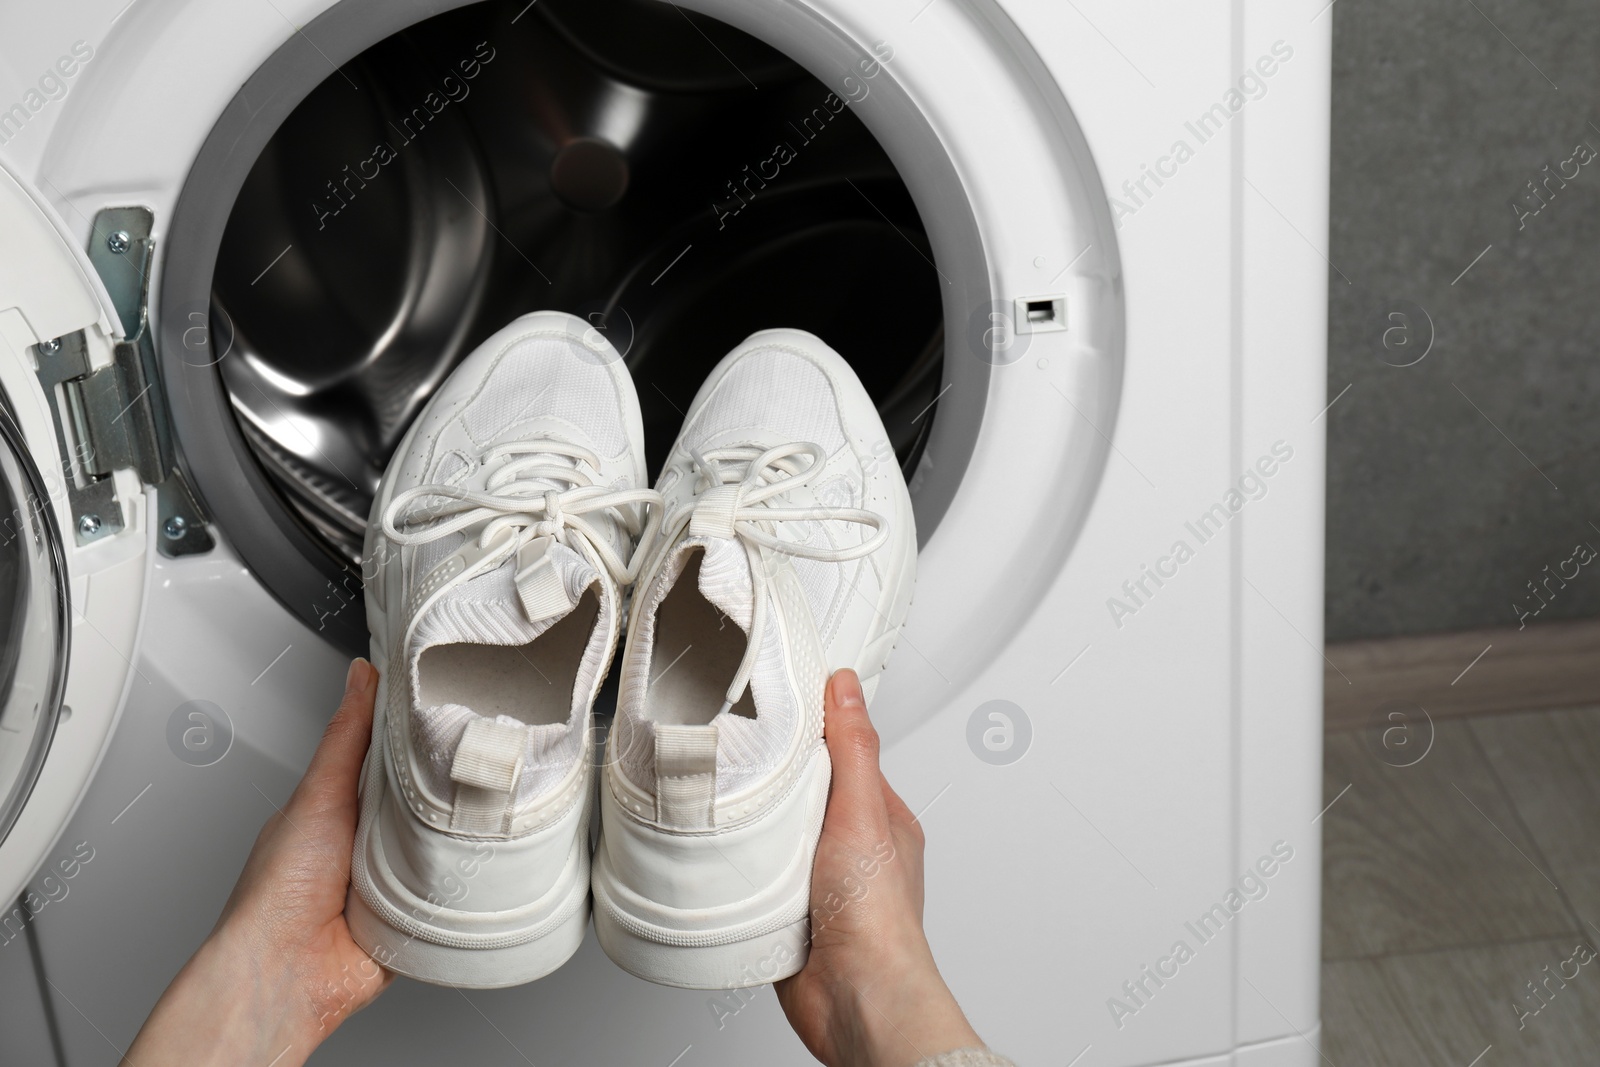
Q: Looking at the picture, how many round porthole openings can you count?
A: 1